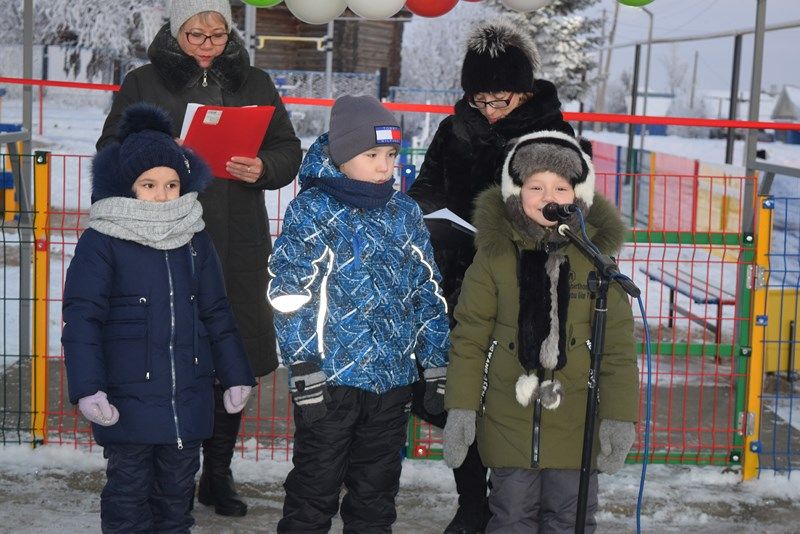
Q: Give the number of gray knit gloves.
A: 2